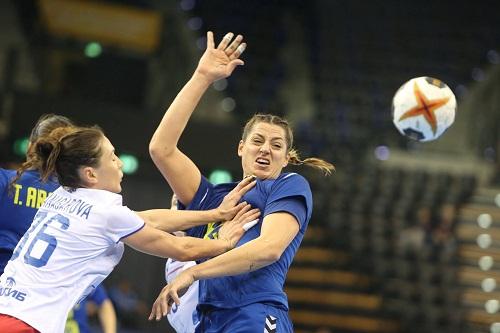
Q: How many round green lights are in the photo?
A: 4